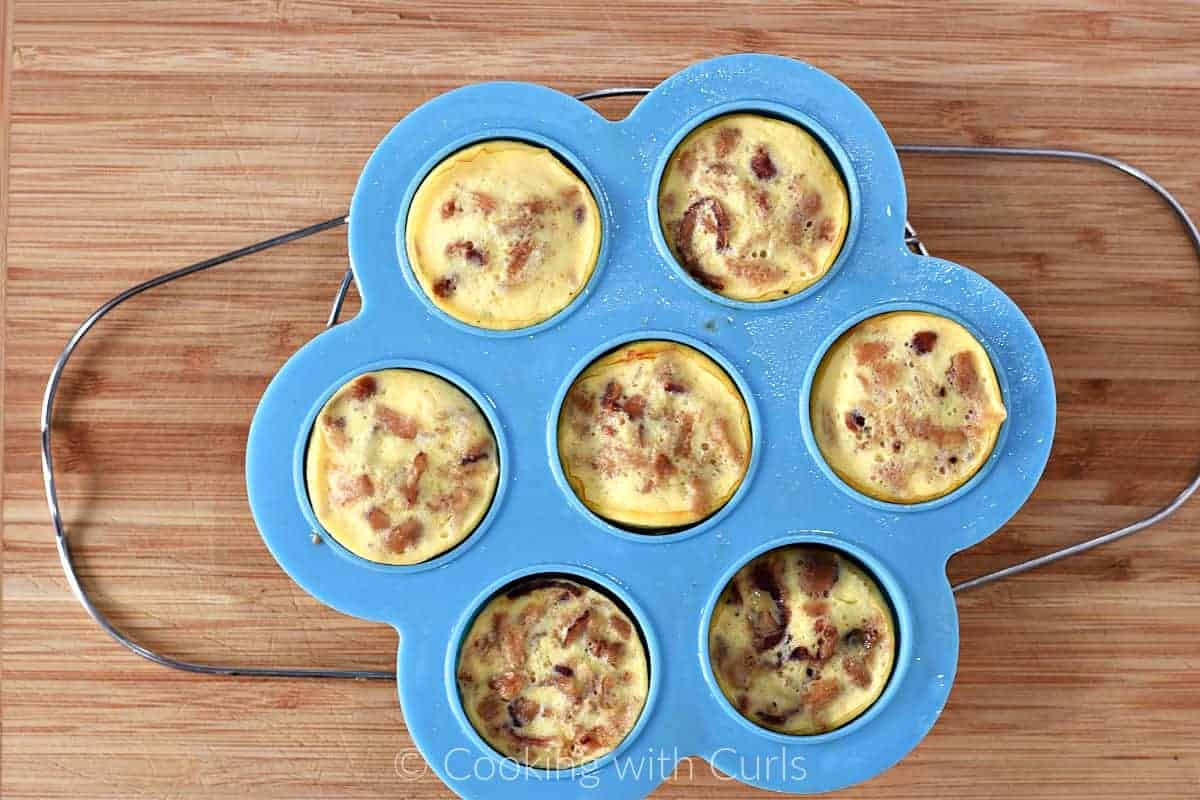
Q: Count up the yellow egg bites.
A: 7